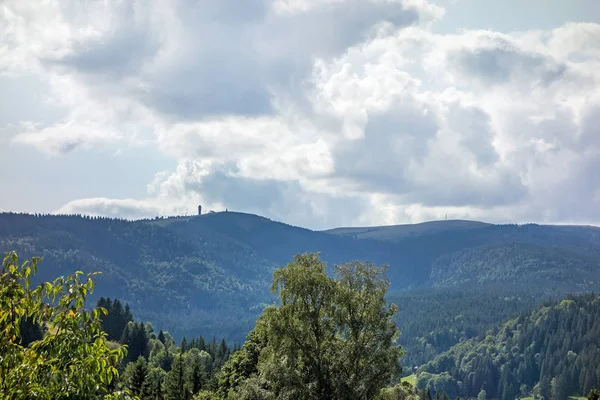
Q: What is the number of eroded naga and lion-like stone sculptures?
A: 0